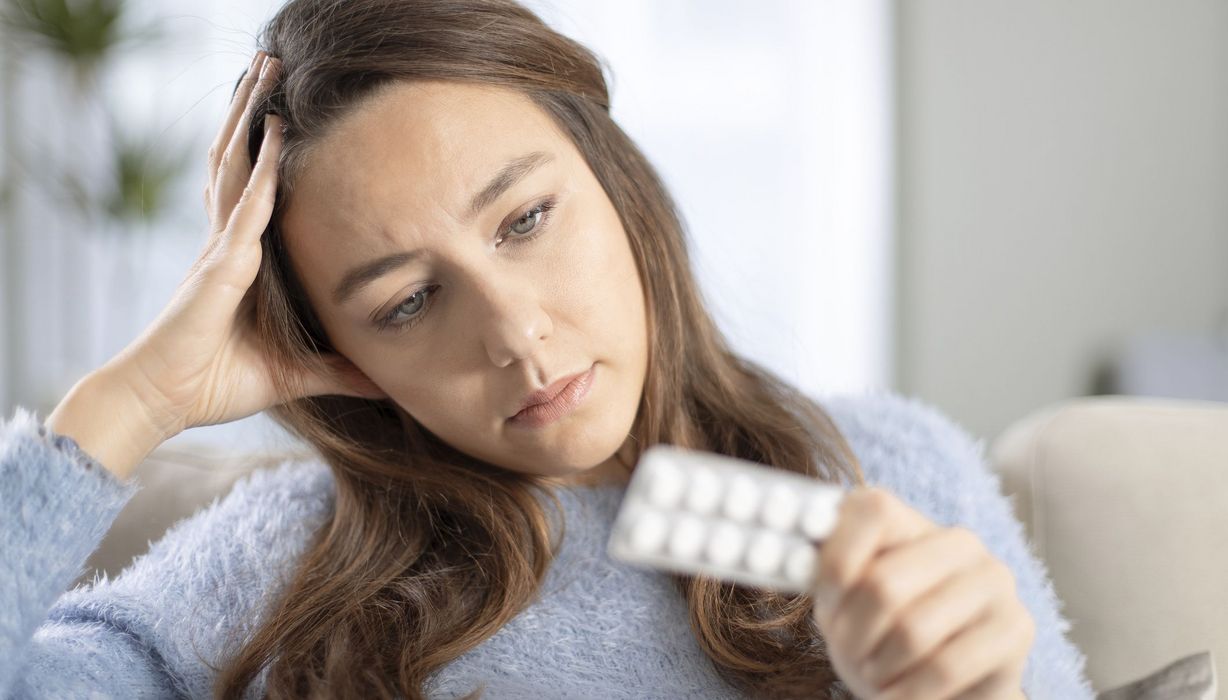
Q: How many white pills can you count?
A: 10